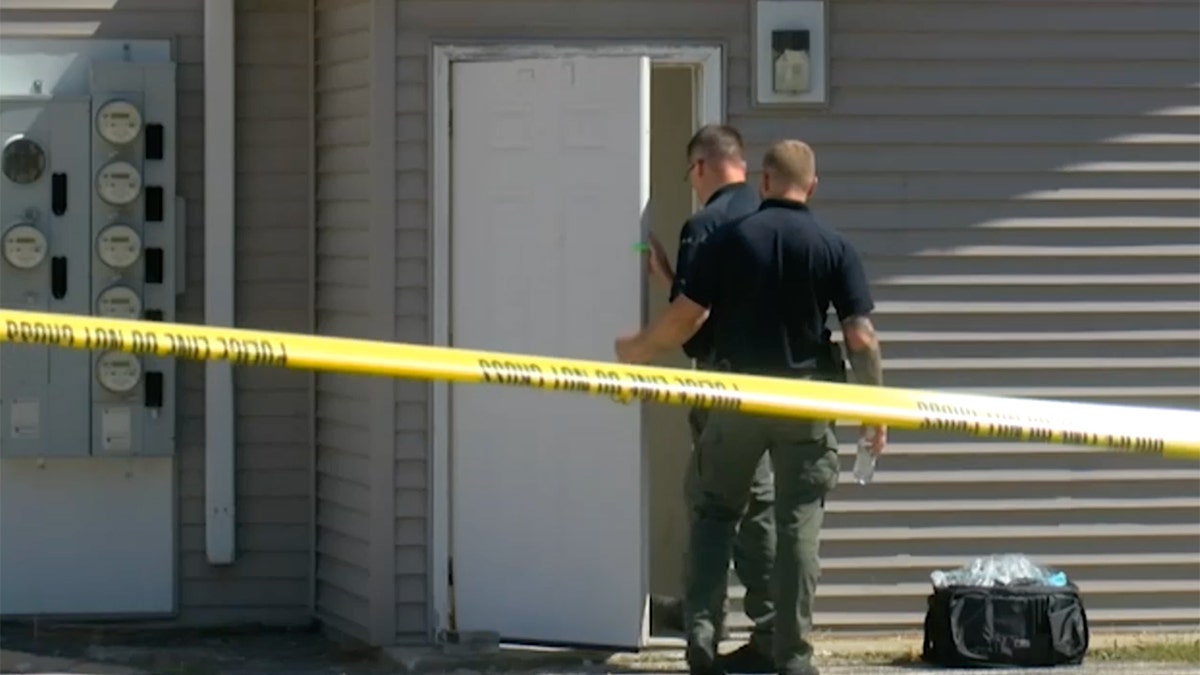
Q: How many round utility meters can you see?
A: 7